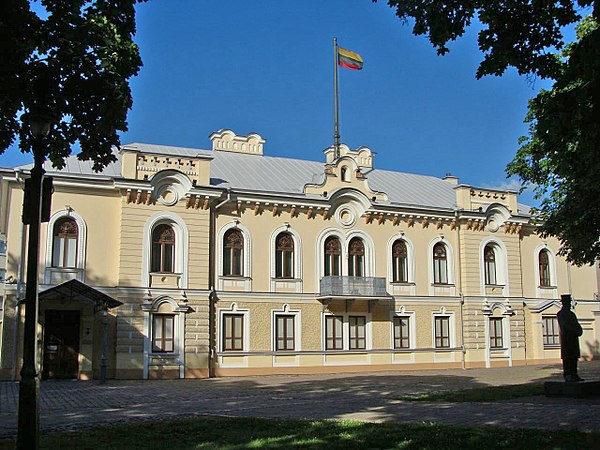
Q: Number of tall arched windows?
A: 10